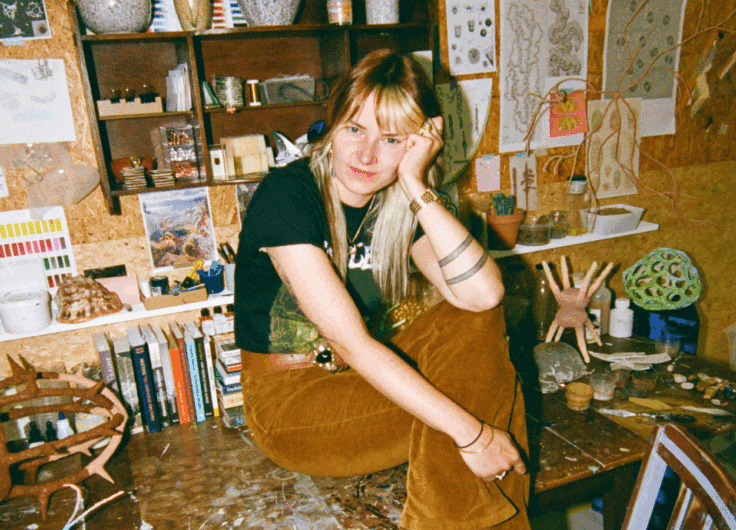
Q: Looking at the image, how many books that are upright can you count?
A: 10